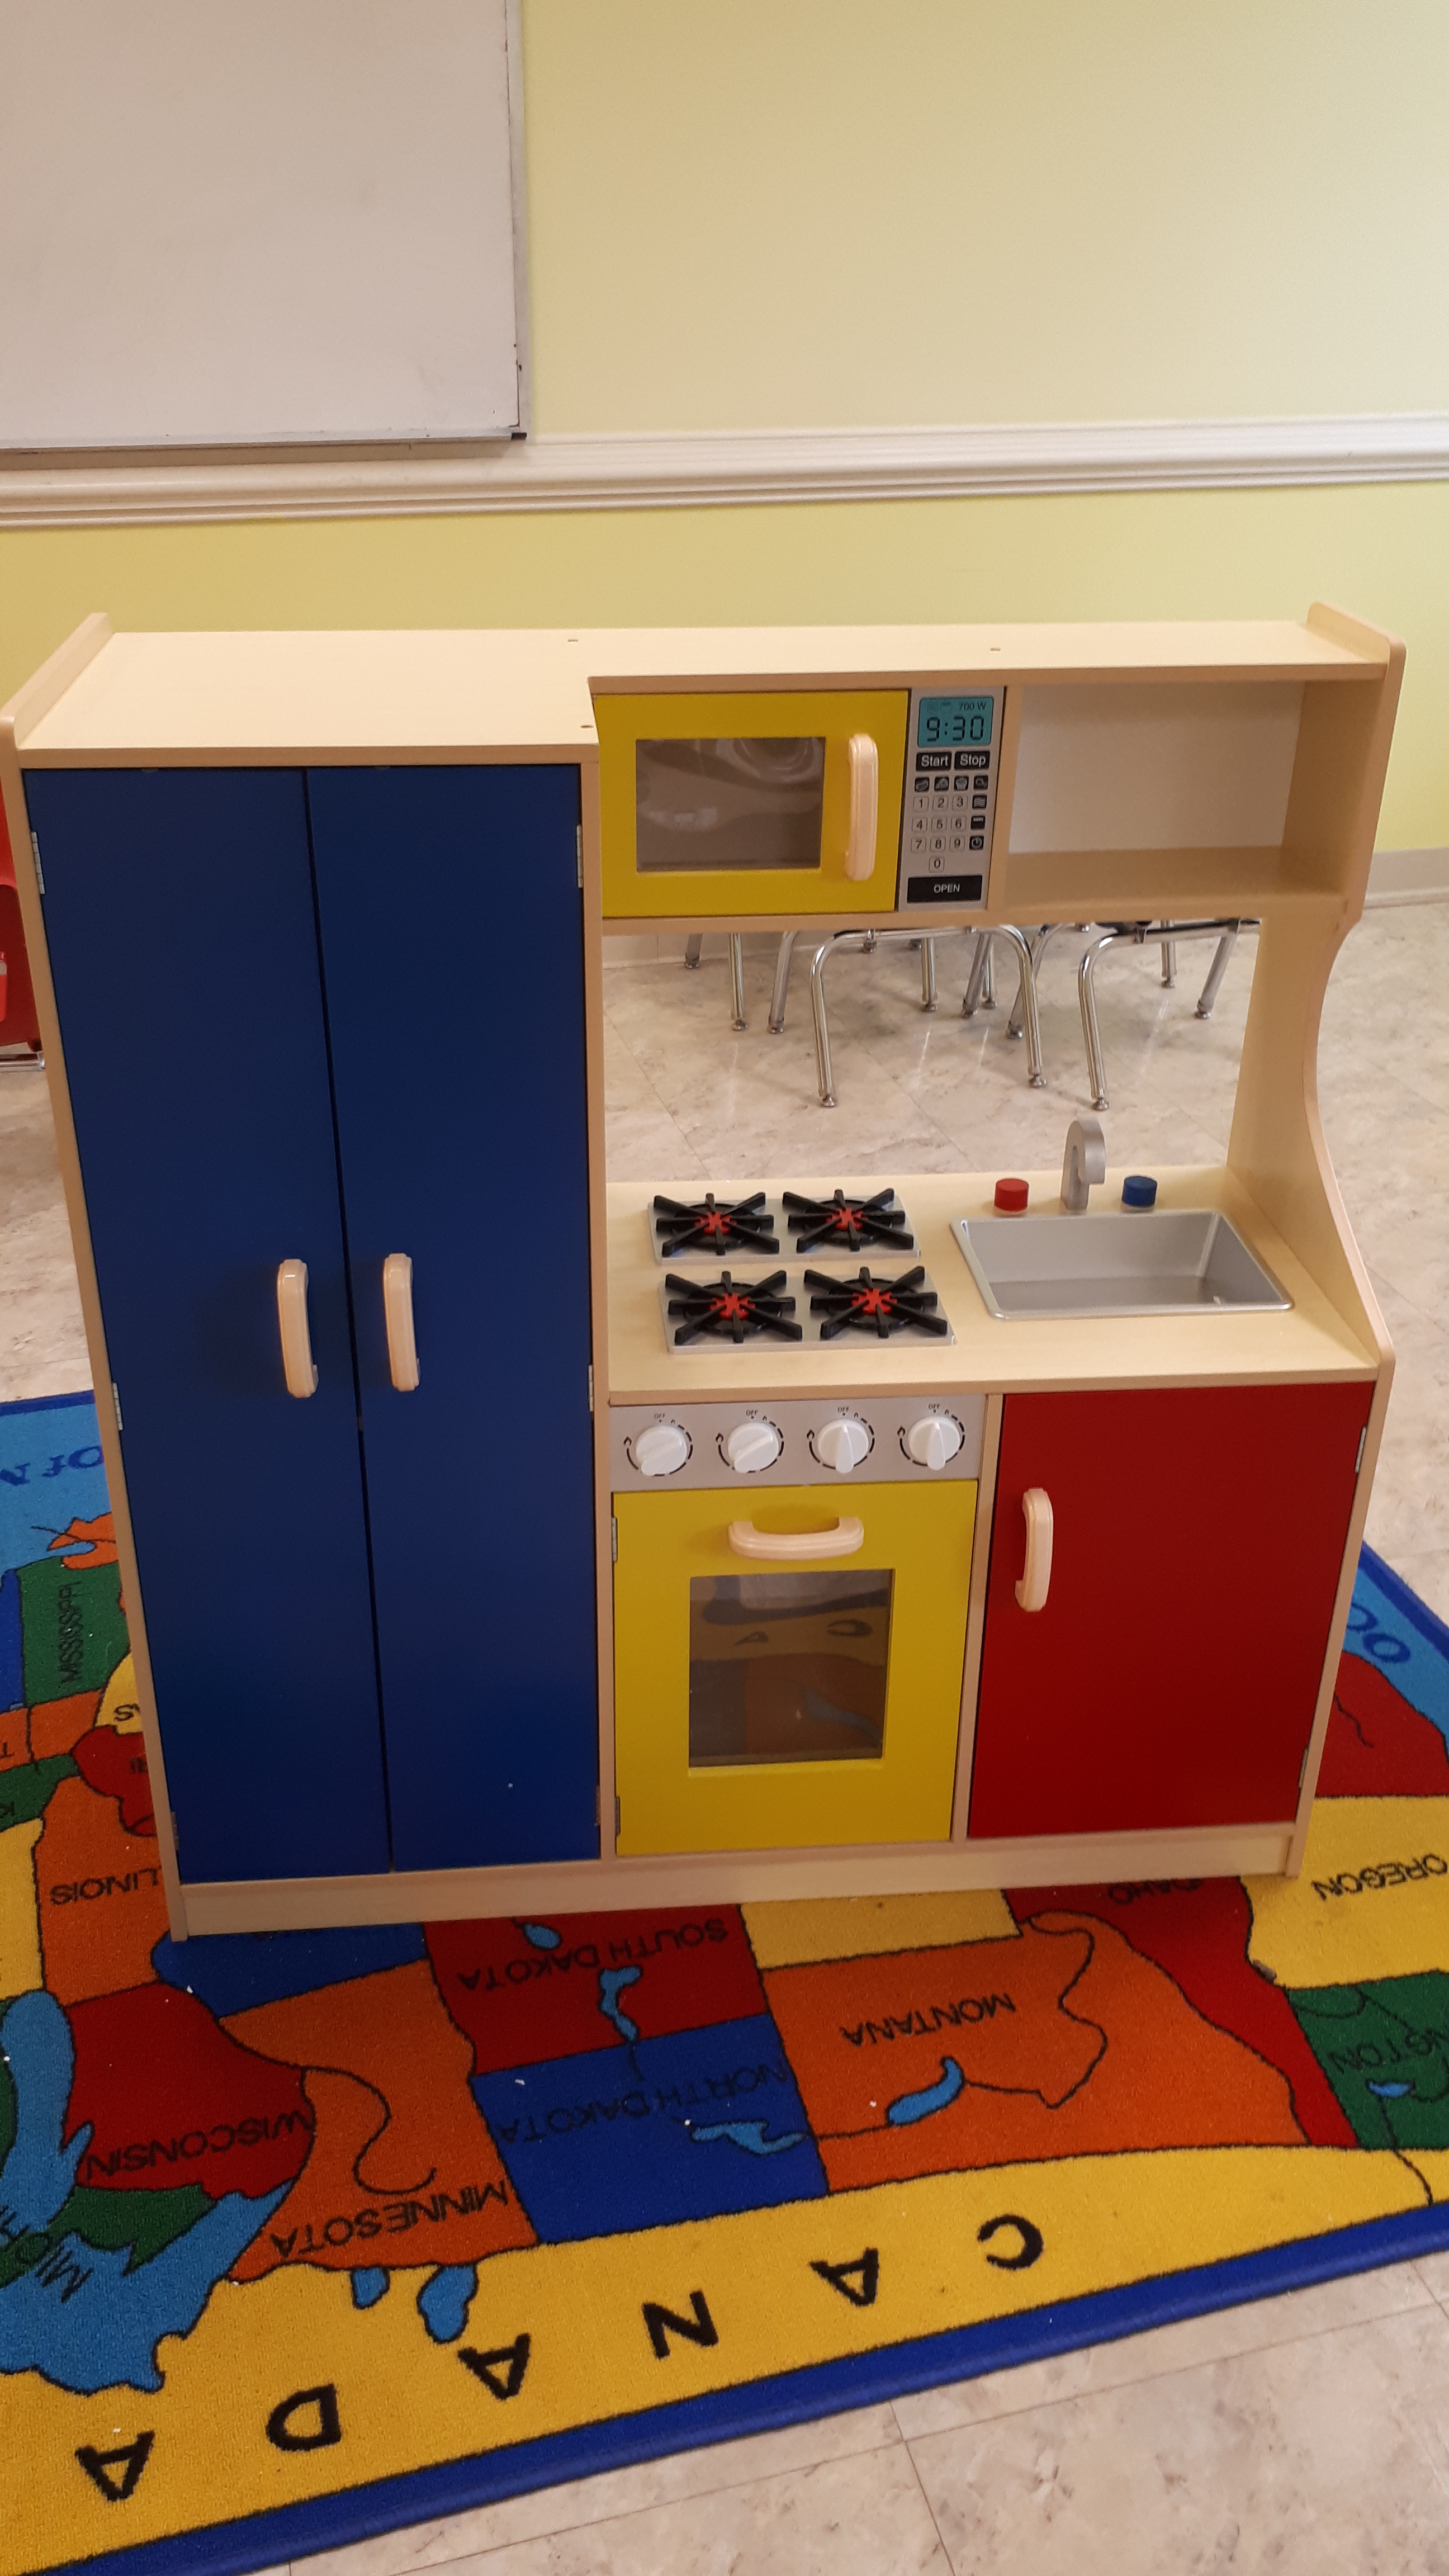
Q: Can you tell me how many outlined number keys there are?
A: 10